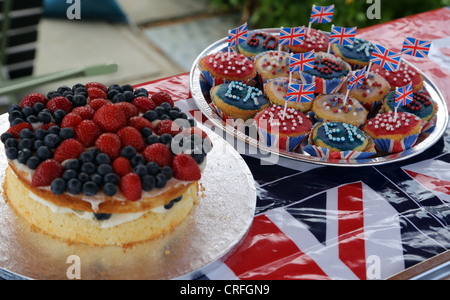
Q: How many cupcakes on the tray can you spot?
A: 15